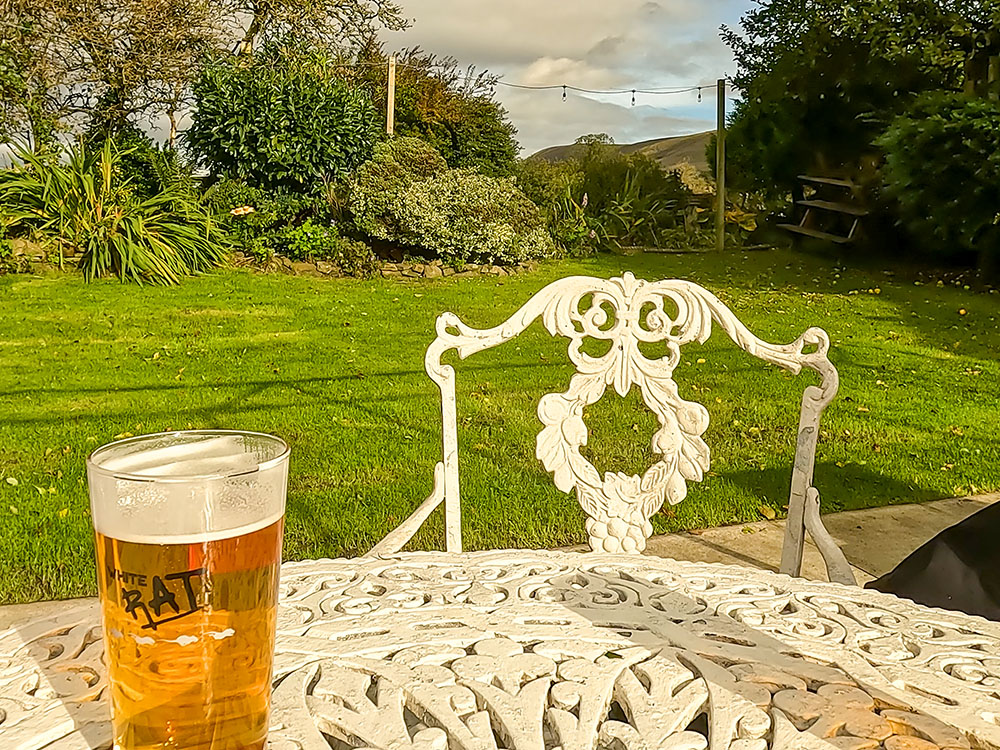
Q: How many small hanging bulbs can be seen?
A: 3